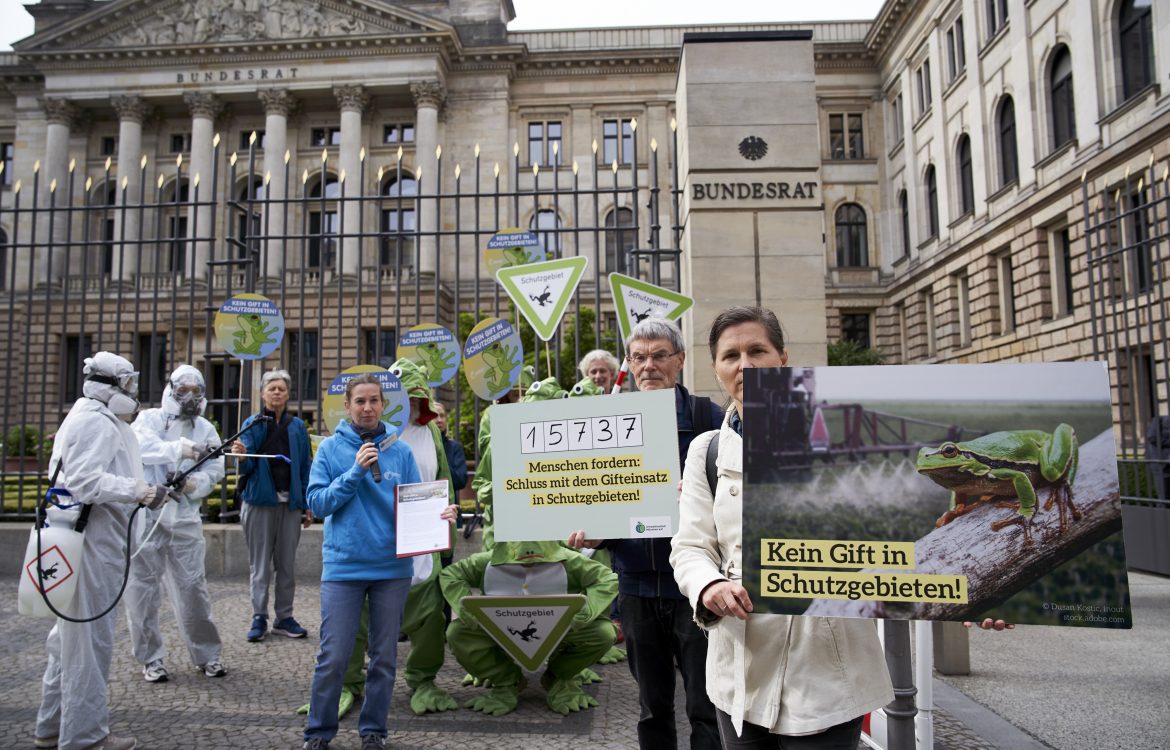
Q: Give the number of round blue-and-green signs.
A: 5